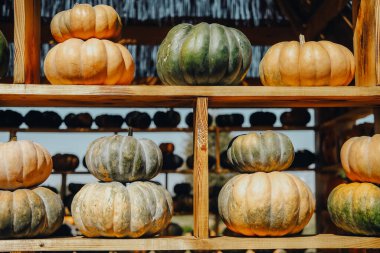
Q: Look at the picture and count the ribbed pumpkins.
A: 12